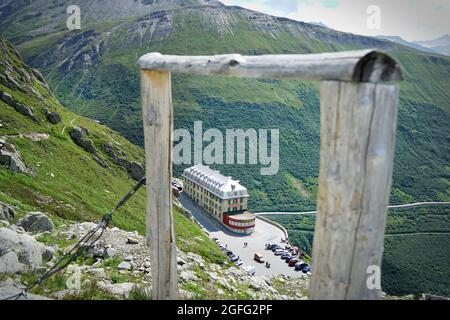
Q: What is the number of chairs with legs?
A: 0